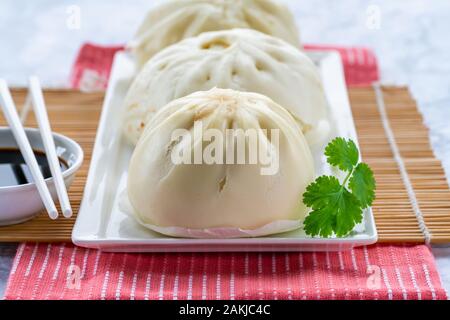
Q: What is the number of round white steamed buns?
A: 3